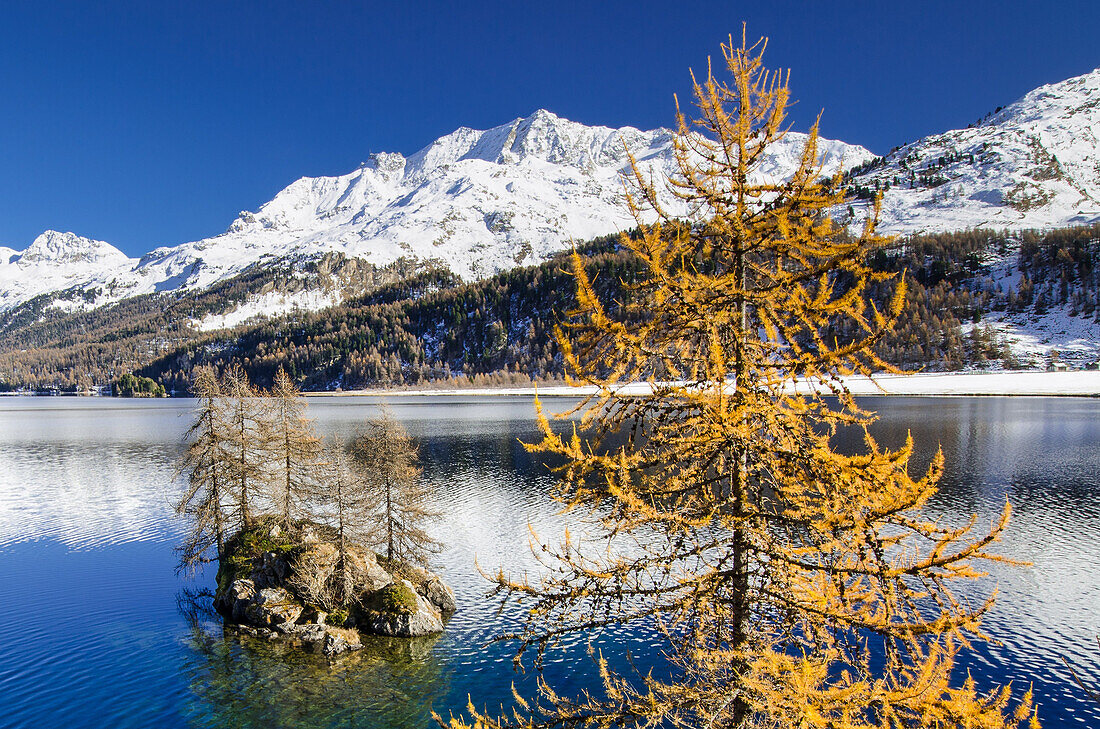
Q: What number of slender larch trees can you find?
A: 5